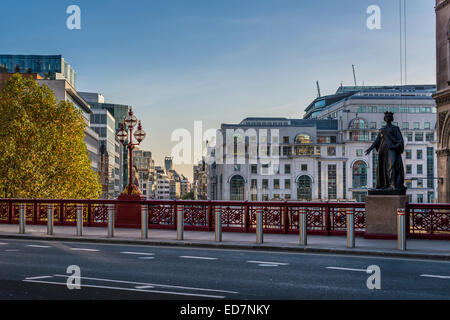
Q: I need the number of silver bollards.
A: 11